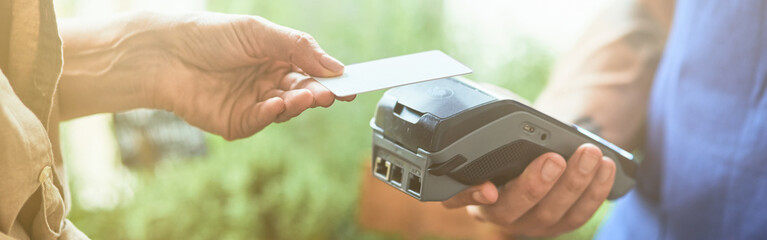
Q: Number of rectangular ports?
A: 3